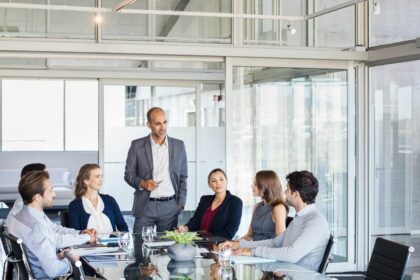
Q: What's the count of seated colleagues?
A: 6